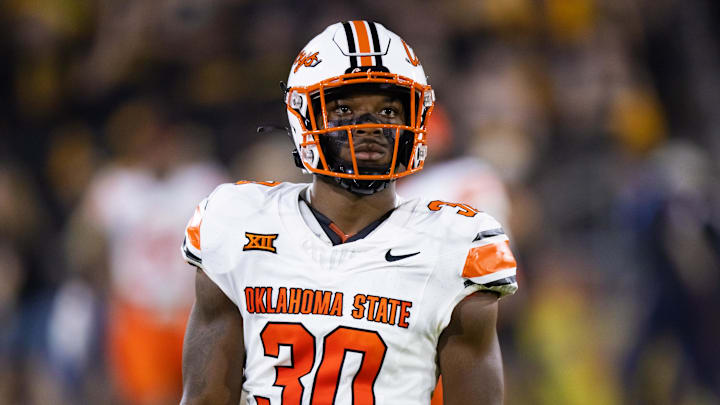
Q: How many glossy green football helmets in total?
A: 0